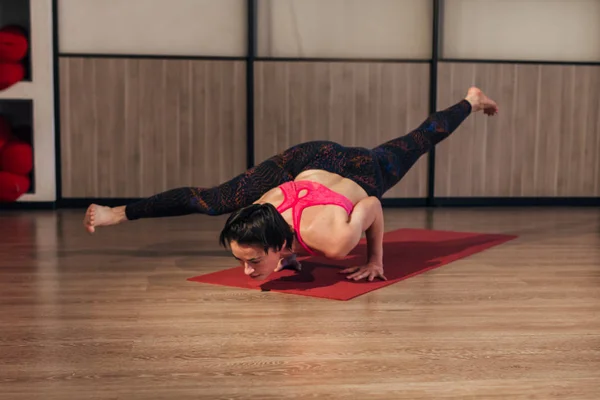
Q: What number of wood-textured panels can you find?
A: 3